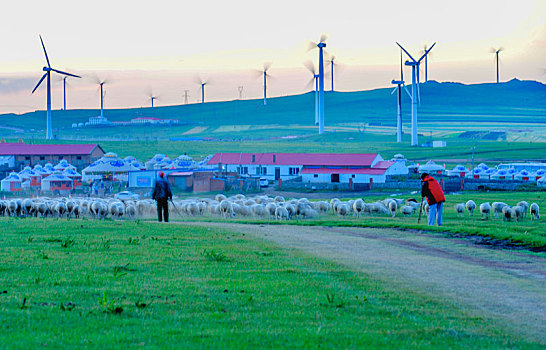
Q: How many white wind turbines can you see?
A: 13